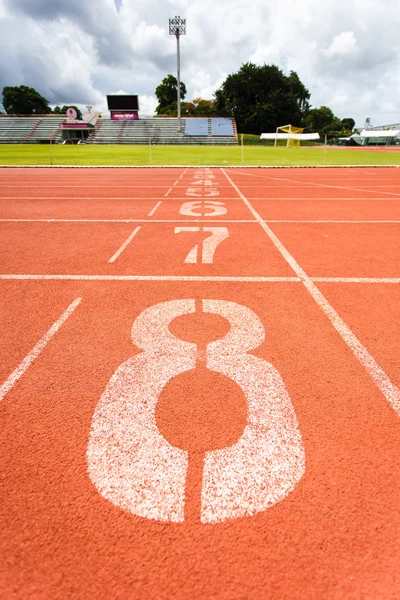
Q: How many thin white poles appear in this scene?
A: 4